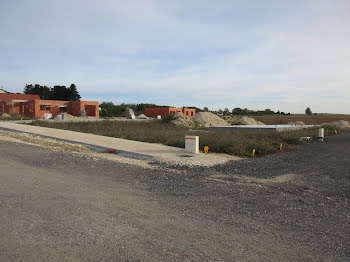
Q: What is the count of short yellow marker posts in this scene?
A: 3